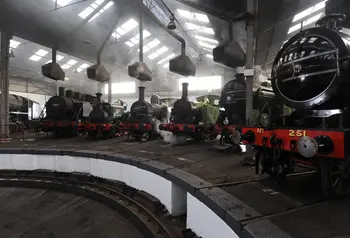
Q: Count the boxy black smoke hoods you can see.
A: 5